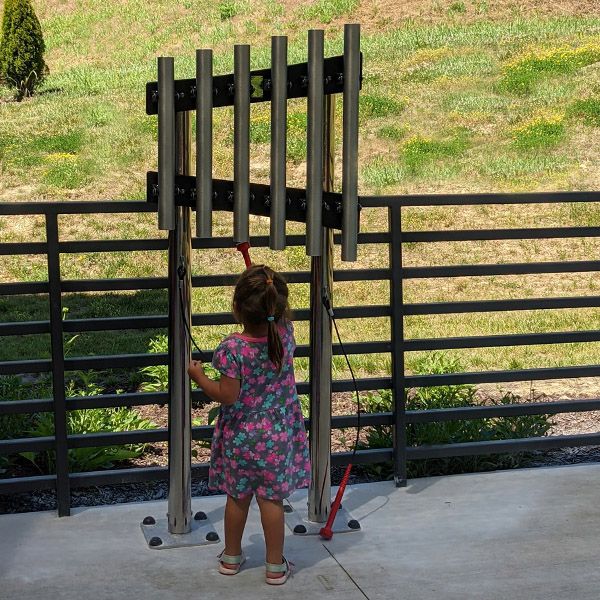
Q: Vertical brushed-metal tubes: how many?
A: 6